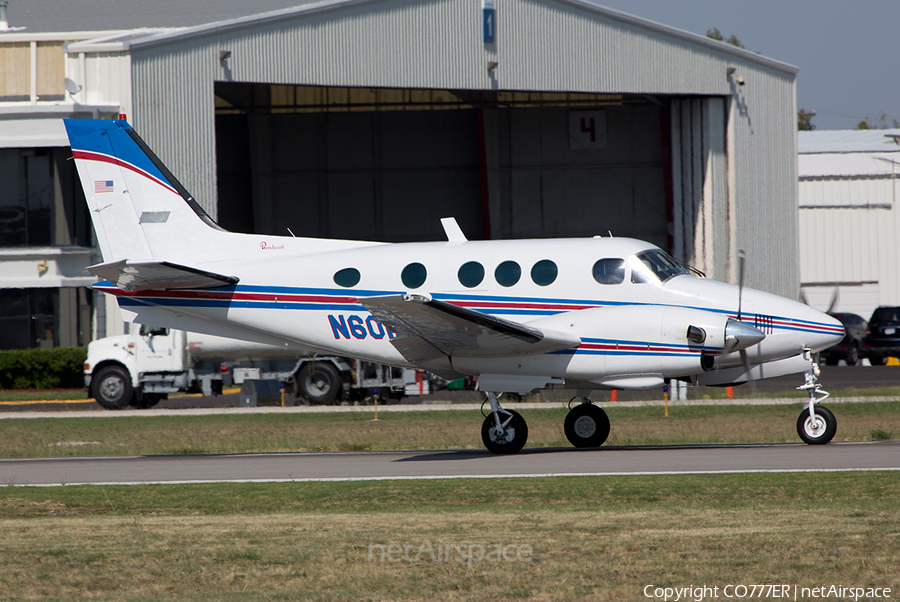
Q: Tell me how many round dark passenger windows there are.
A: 5